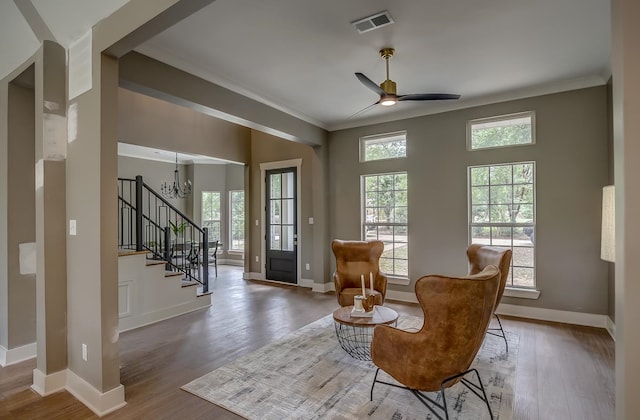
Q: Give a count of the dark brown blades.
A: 3